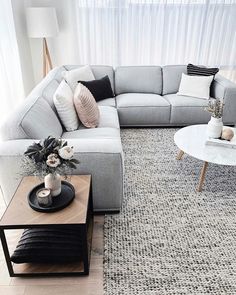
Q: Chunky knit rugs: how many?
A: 1